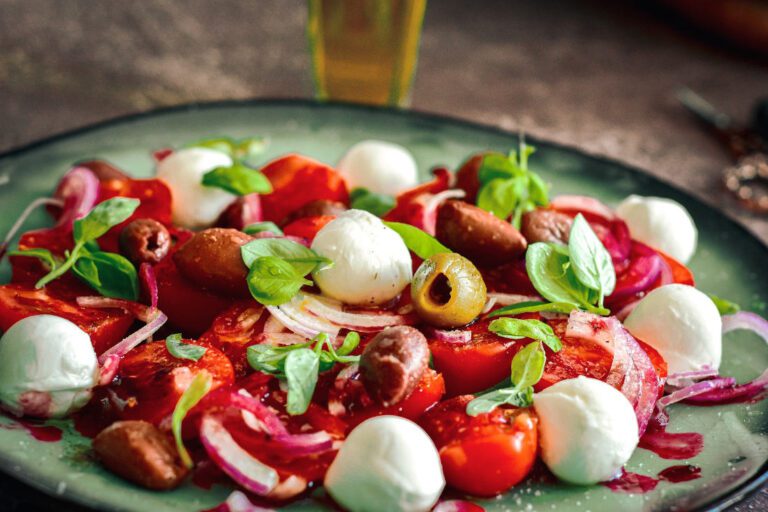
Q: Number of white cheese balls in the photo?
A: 8